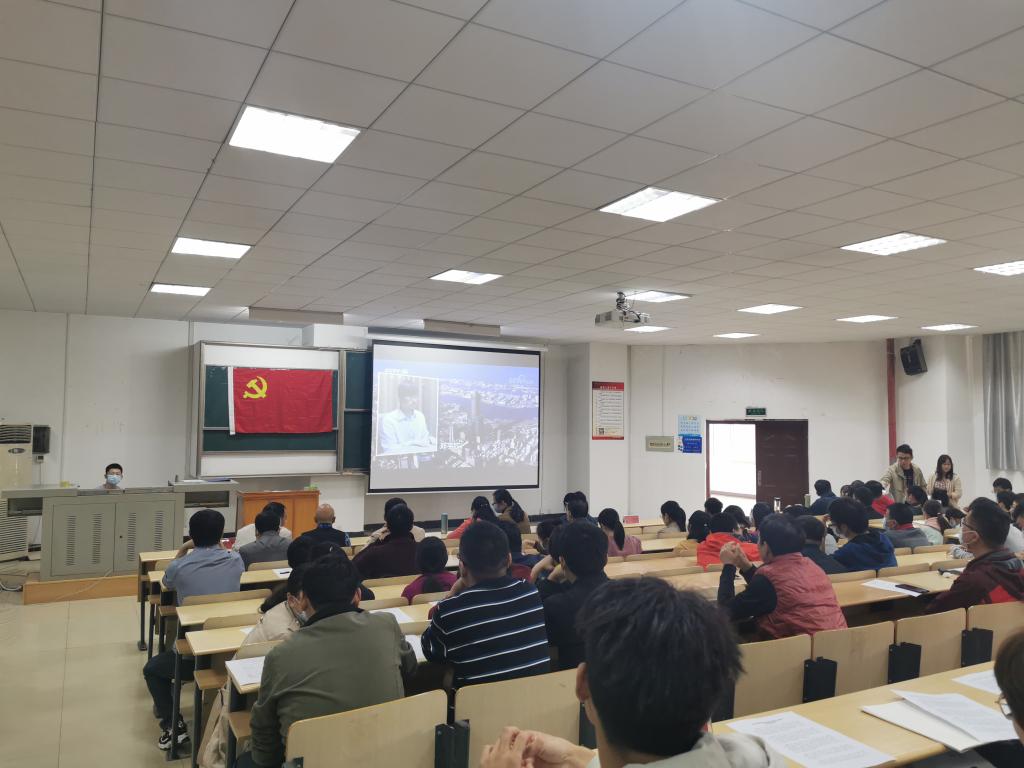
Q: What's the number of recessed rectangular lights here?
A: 13